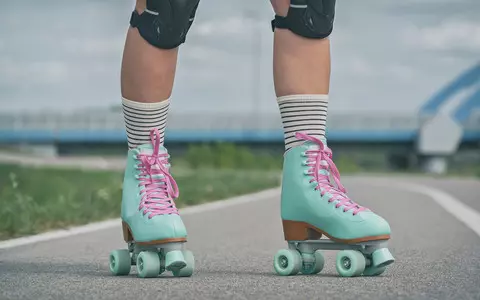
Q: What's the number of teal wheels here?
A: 7